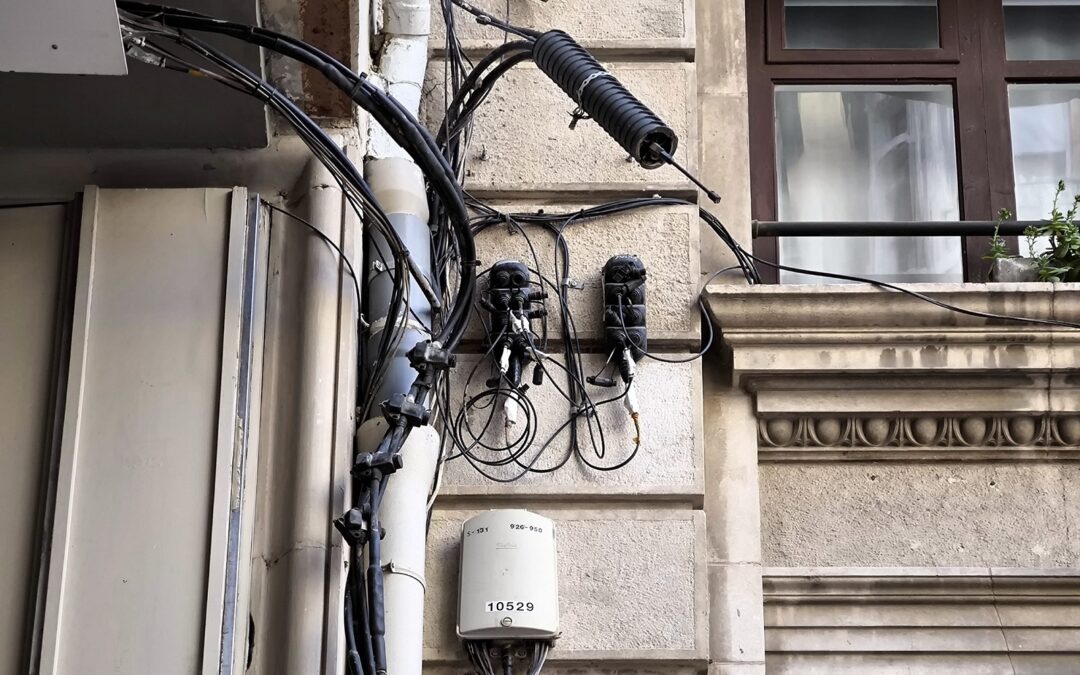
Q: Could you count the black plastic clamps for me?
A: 4